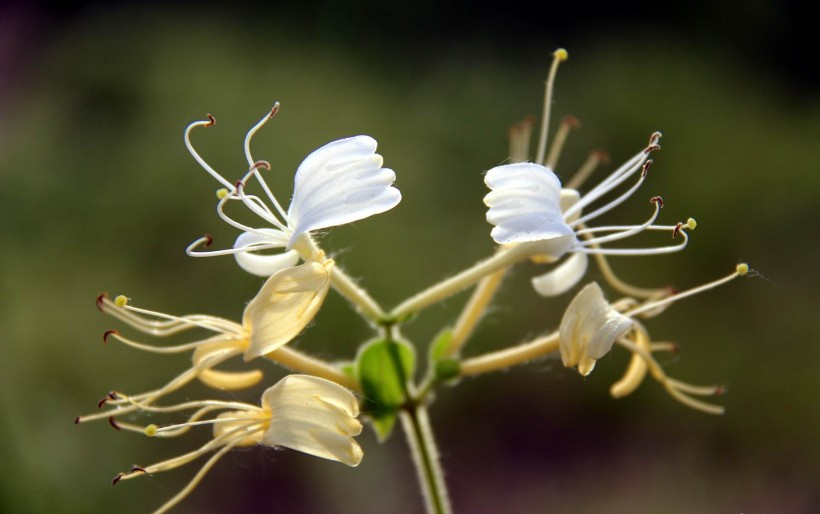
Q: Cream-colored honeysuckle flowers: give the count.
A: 3